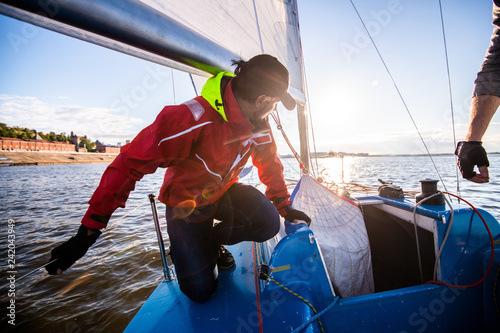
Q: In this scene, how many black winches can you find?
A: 1